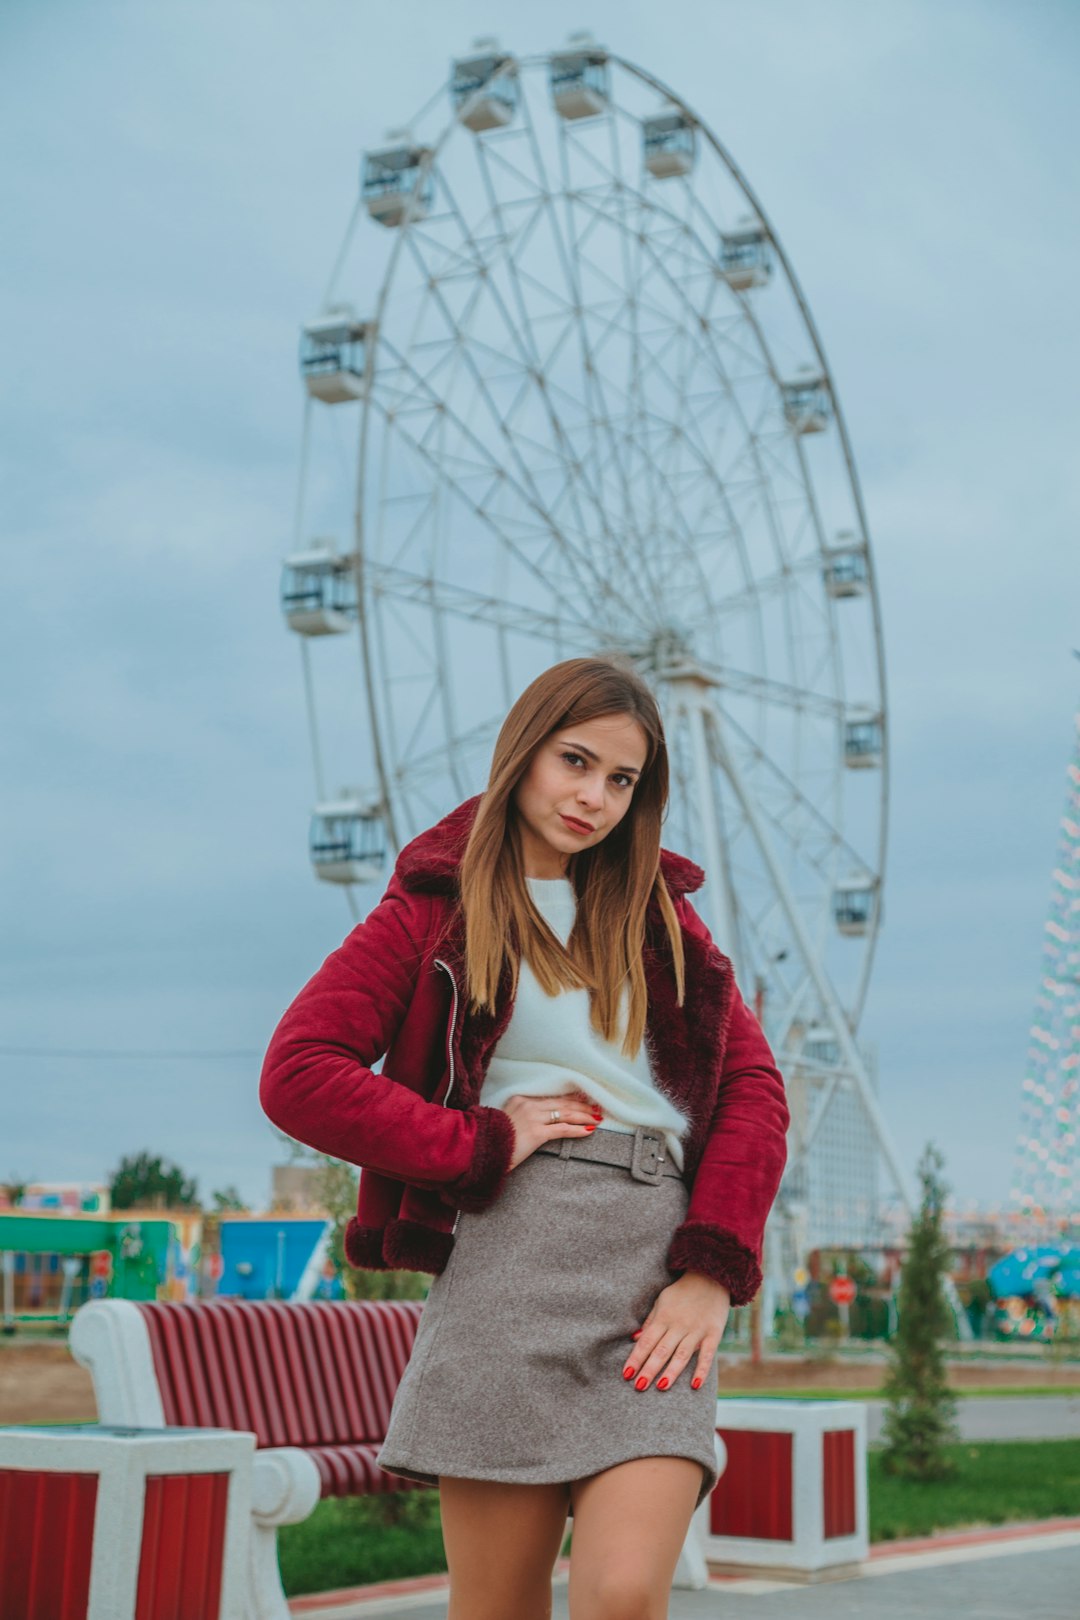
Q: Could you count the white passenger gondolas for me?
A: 13